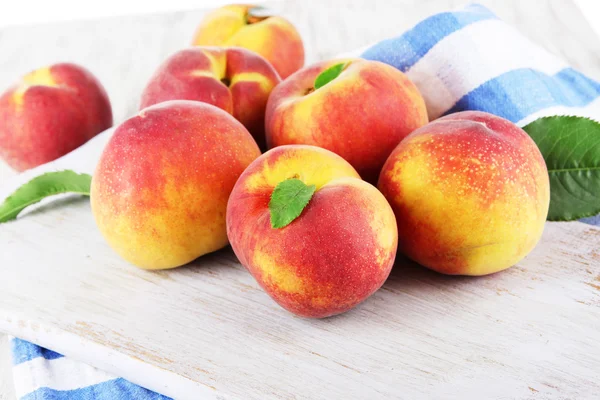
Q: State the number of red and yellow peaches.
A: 7